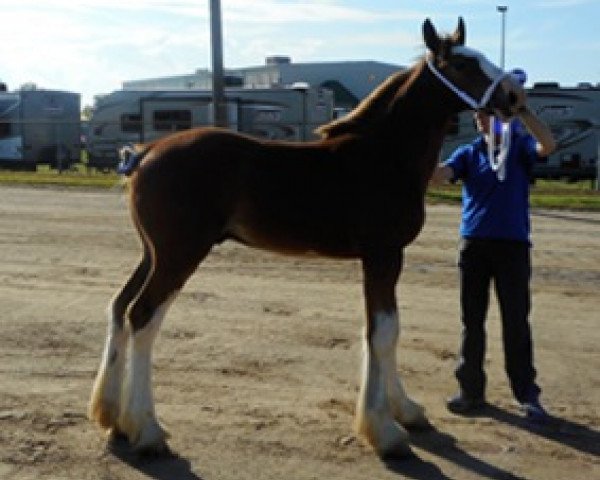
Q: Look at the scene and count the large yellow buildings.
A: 0